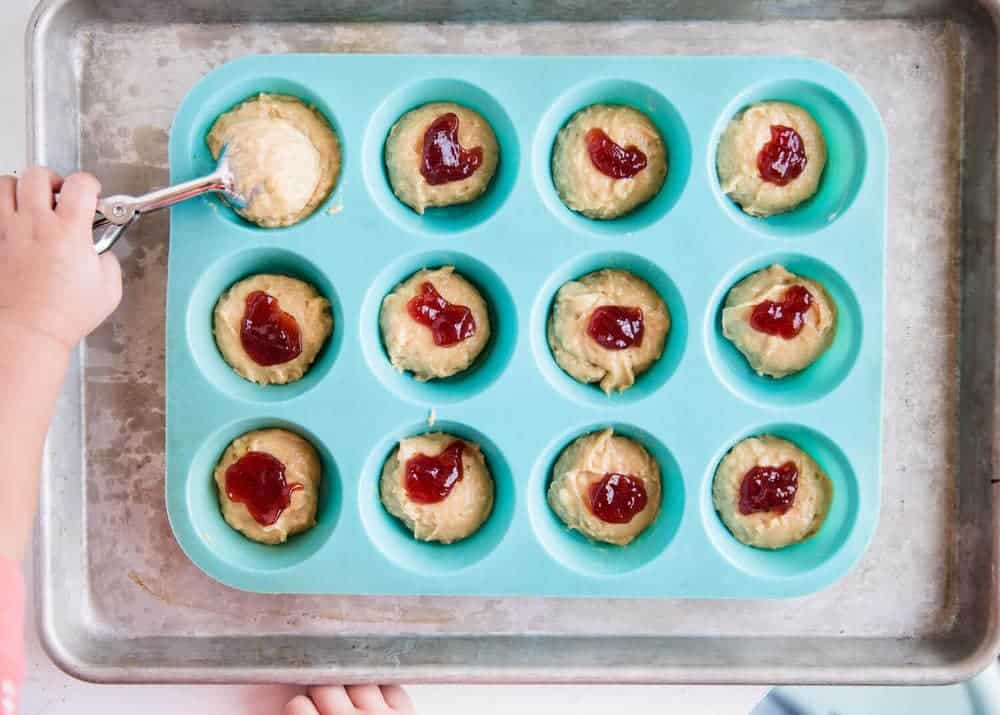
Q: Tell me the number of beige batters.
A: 12